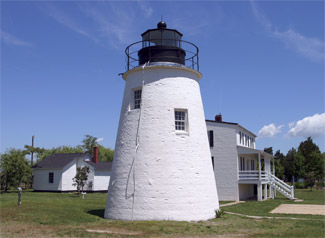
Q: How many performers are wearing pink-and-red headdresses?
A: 0